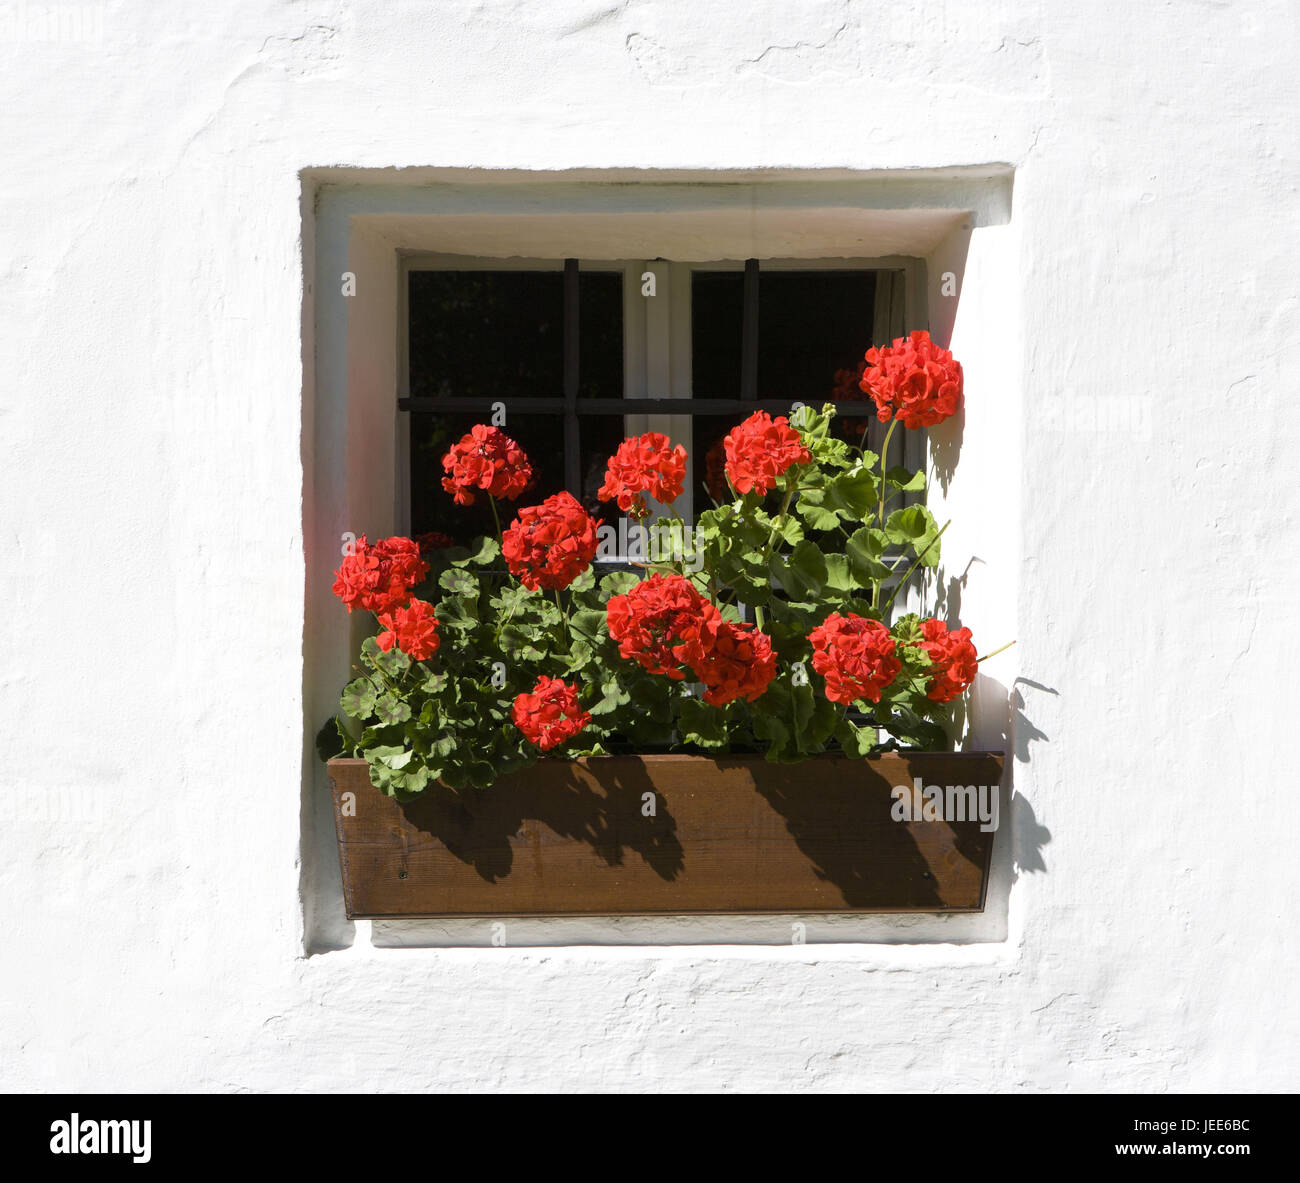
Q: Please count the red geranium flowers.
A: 12